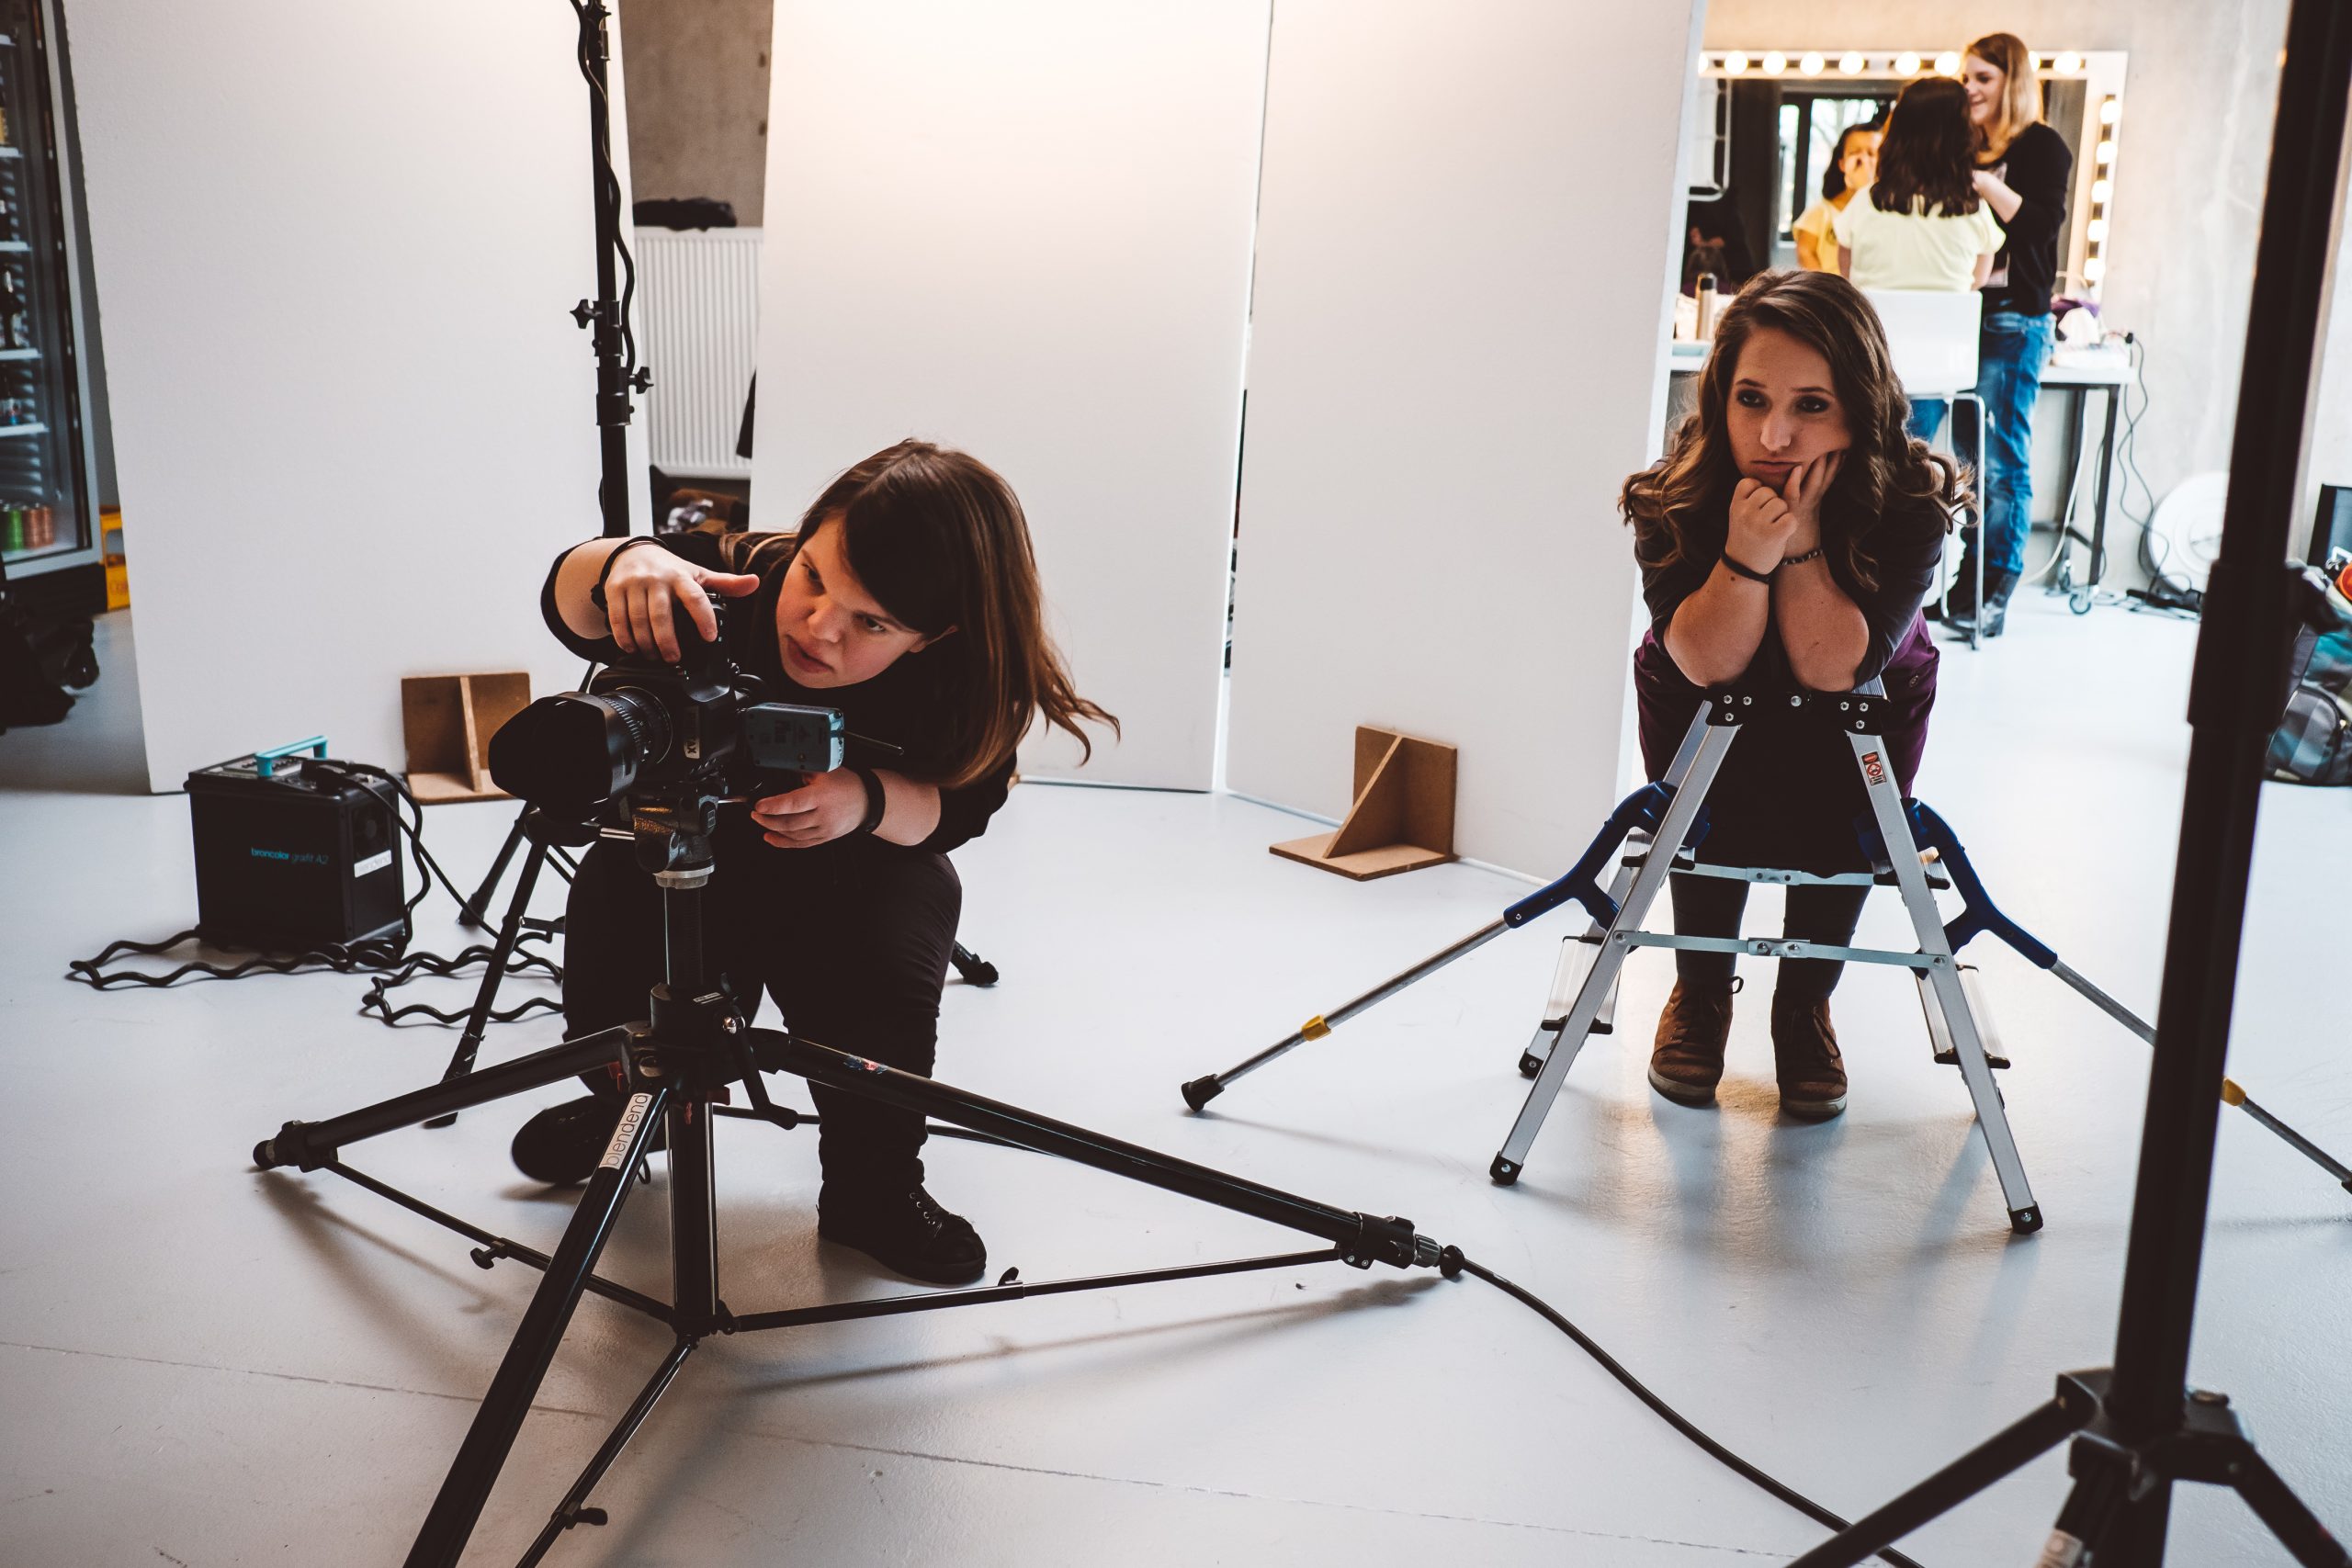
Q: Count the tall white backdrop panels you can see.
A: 3